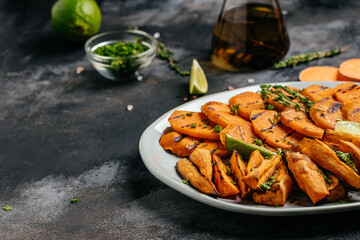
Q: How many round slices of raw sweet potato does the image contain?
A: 2